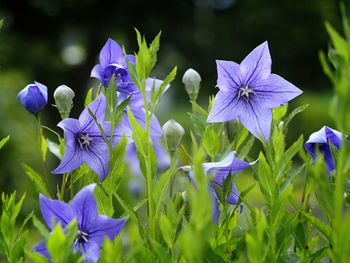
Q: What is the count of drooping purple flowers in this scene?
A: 2